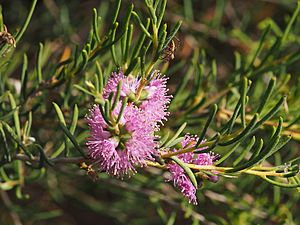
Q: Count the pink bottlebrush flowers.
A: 3